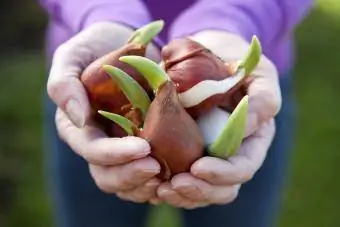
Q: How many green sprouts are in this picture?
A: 6